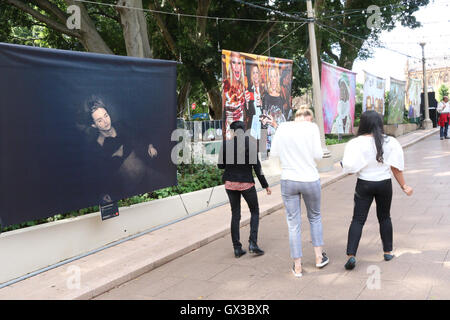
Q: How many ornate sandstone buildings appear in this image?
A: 1